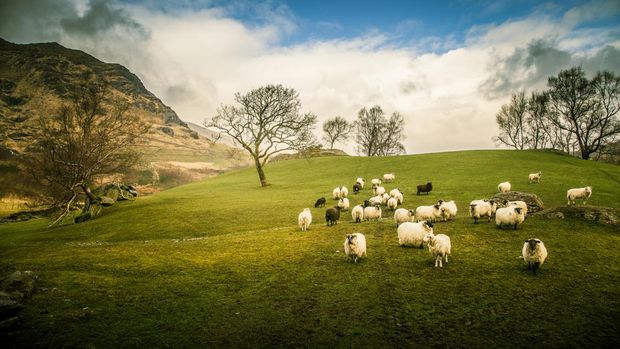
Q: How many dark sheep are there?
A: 4